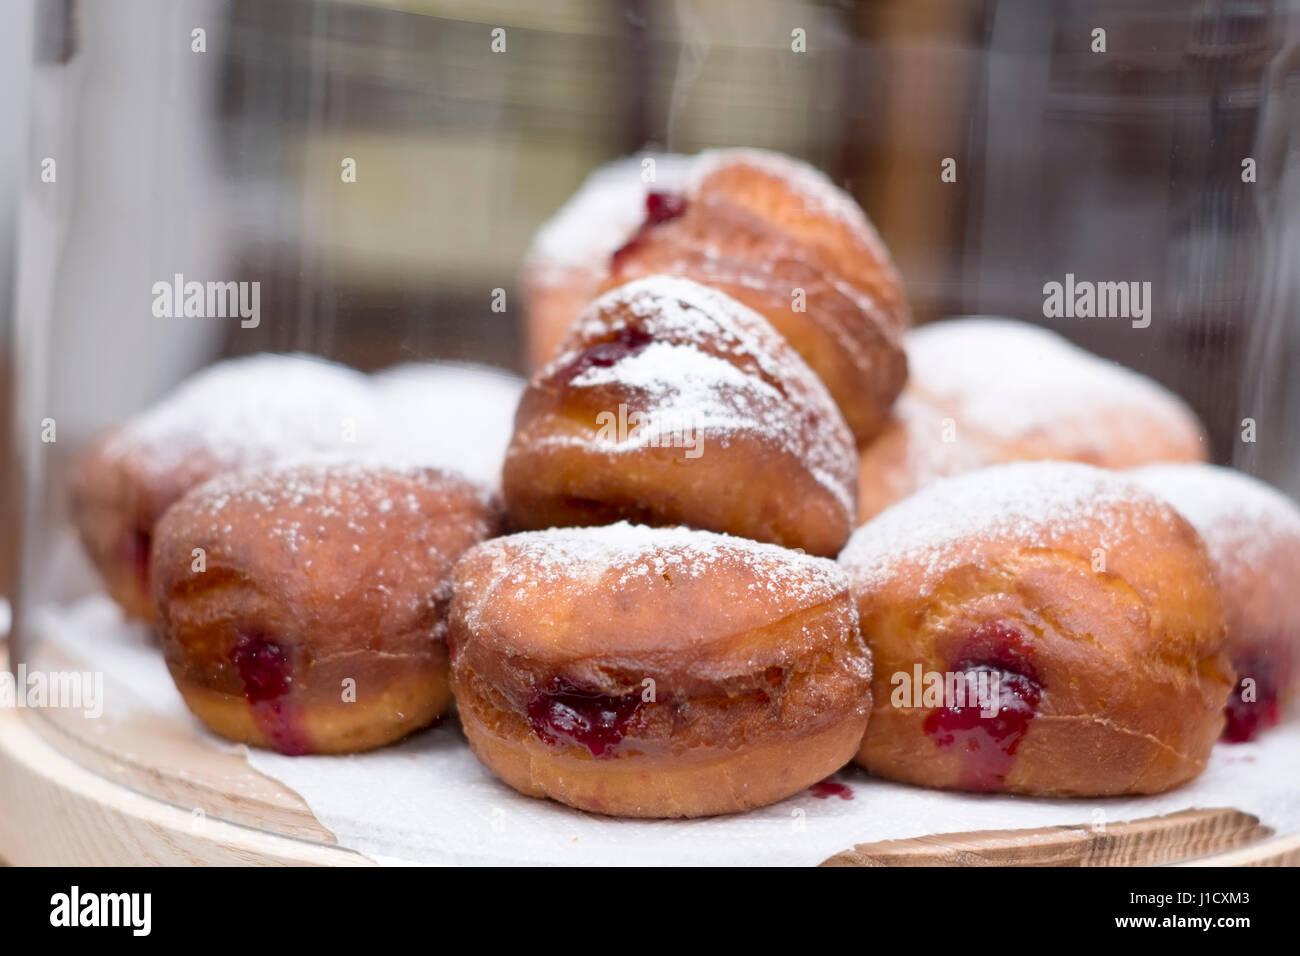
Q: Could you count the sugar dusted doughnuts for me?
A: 10